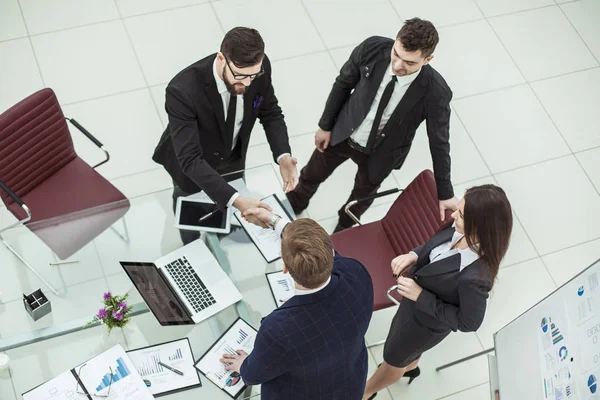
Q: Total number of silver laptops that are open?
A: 1